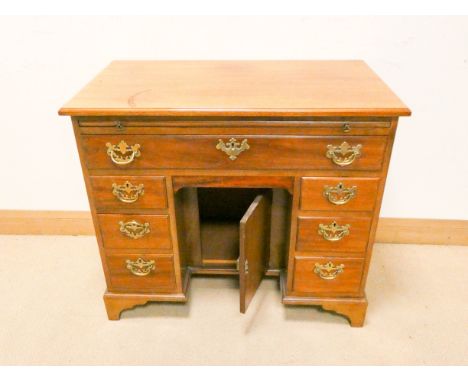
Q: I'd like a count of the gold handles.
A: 8